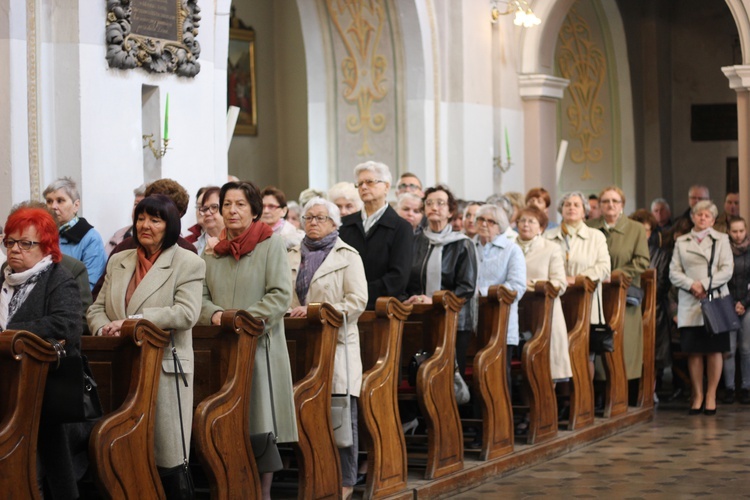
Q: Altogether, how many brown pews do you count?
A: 11